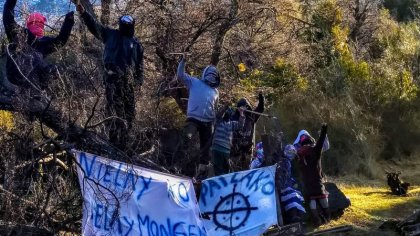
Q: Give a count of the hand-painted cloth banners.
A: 2